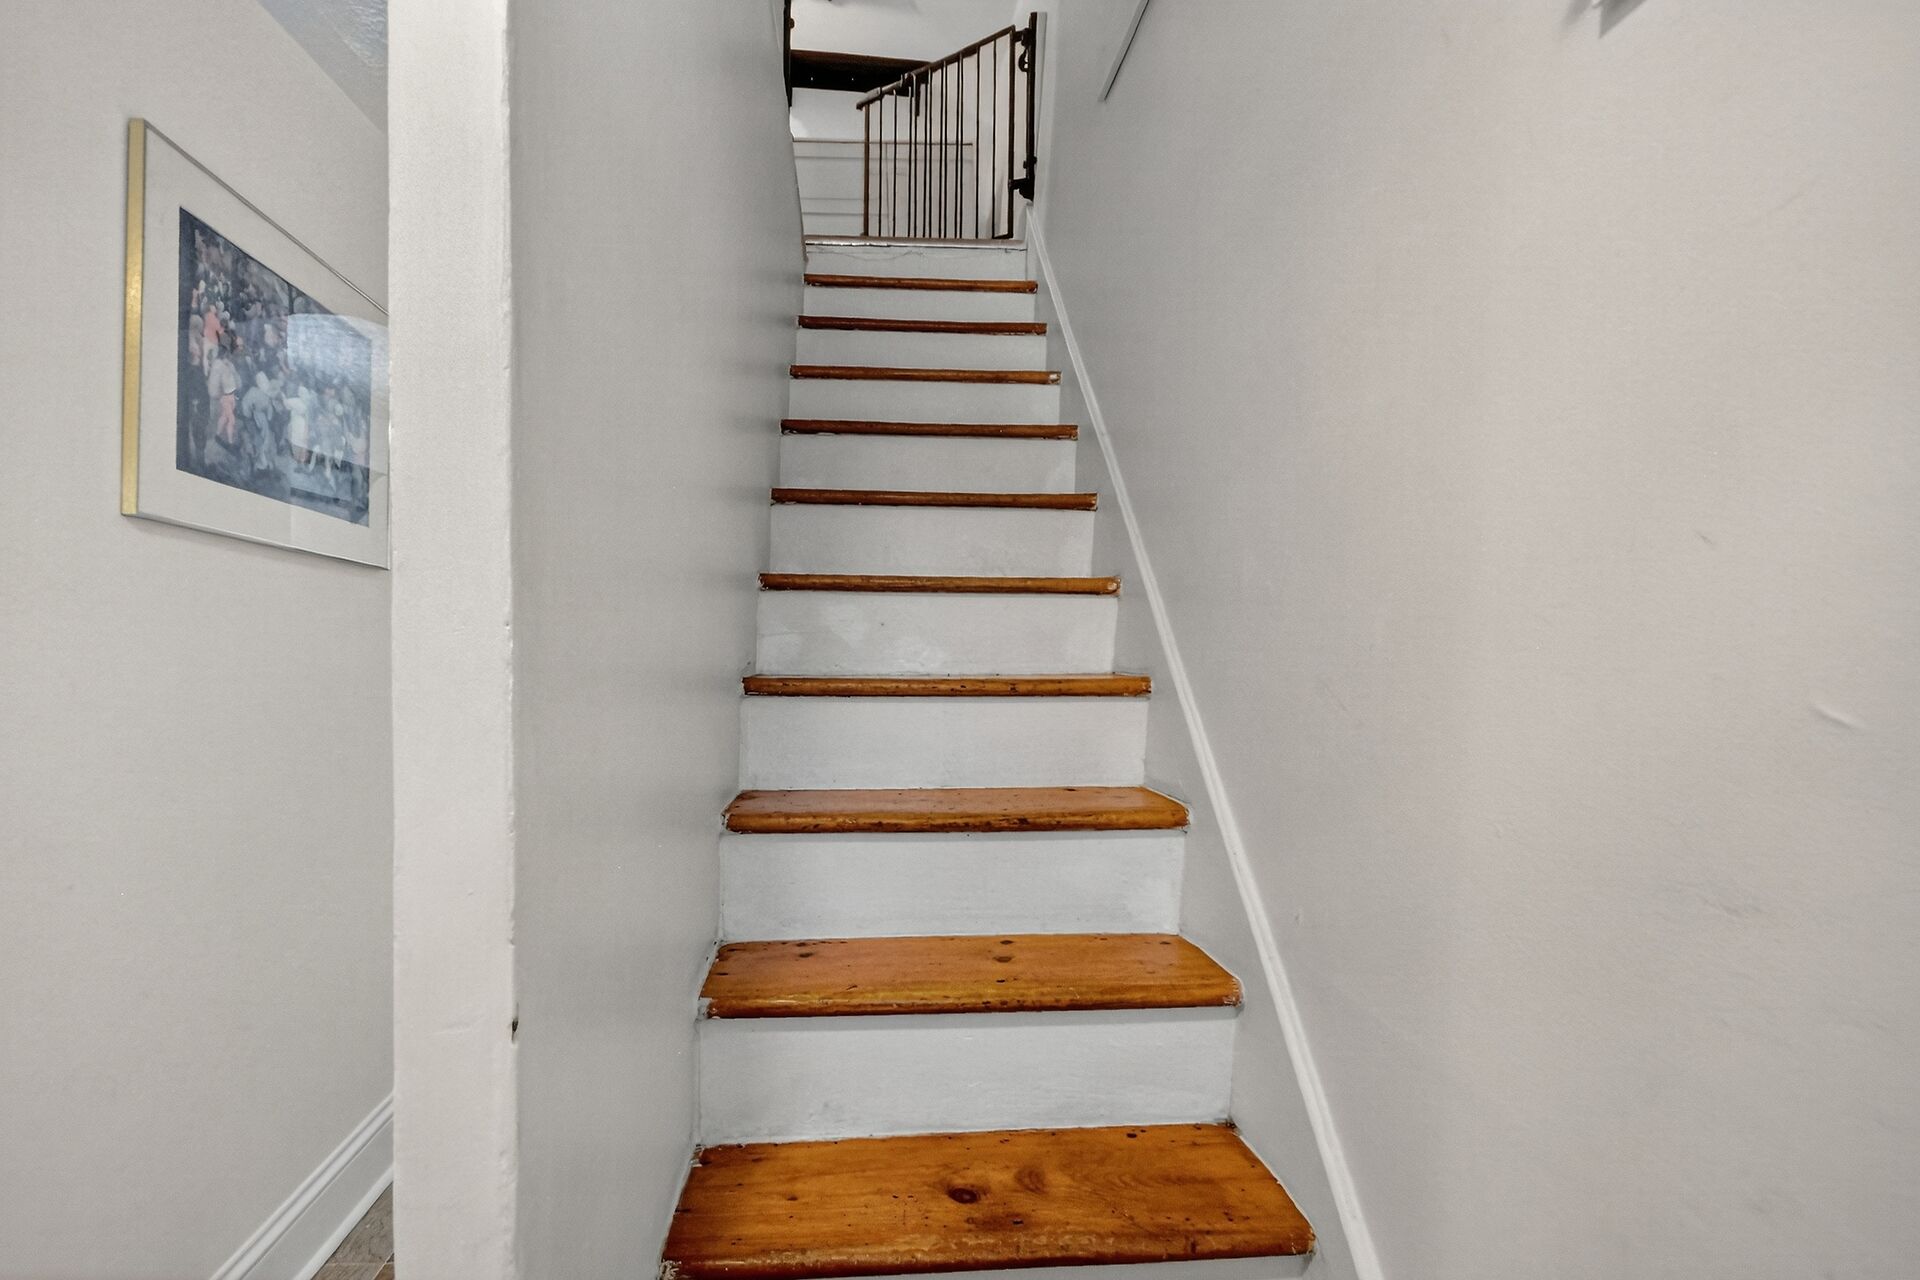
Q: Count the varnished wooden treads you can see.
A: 10